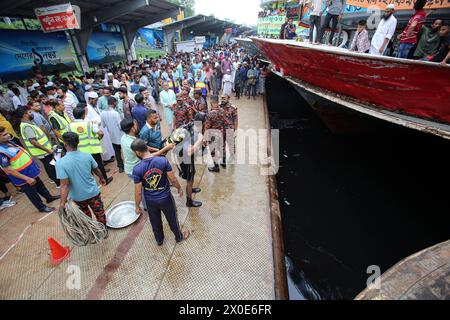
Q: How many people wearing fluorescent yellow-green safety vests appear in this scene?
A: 3